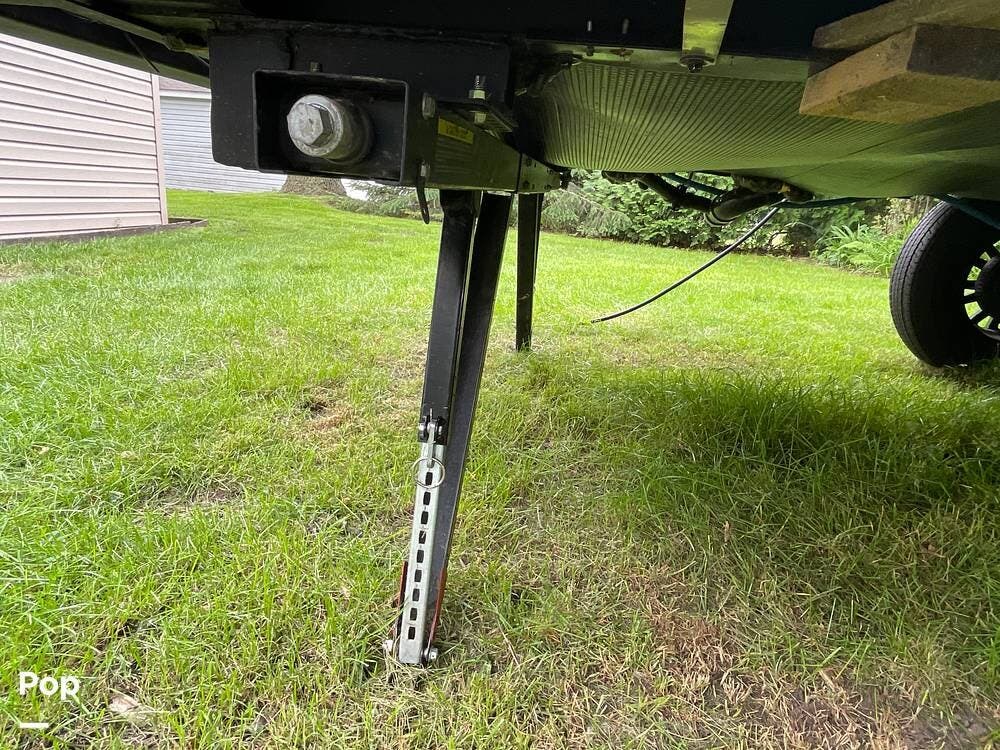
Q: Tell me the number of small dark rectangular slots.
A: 9